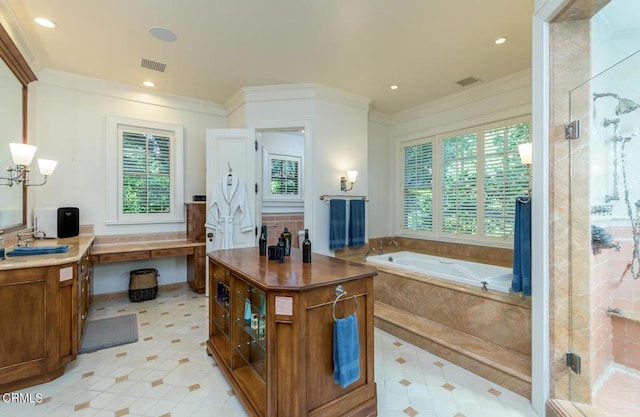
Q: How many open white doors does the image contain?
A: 1